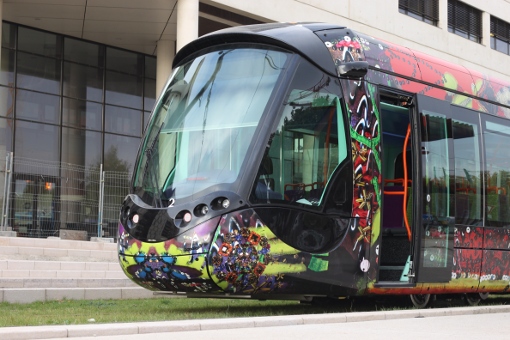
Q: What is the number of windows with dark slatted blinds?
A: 3